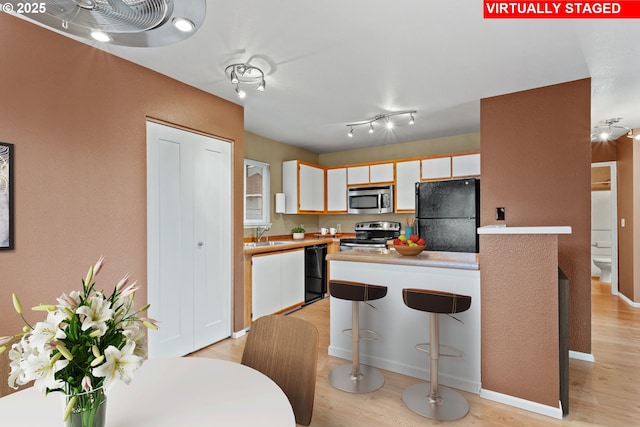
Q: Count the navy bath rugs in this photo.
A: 0